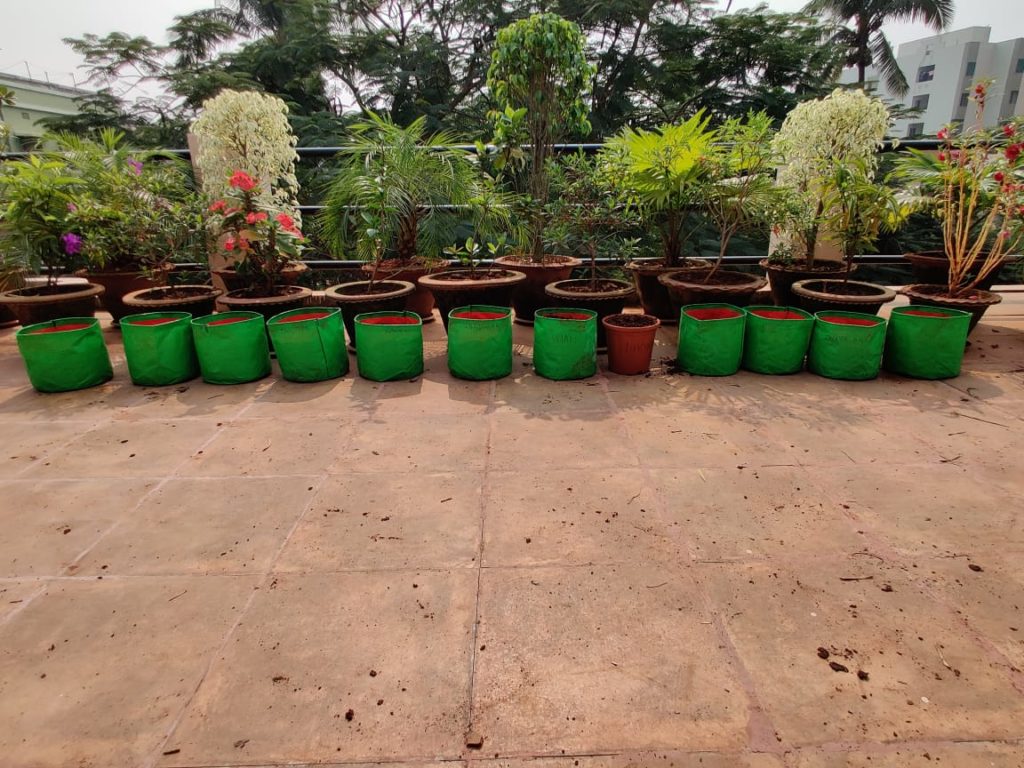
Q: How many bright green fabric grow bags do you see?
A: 11